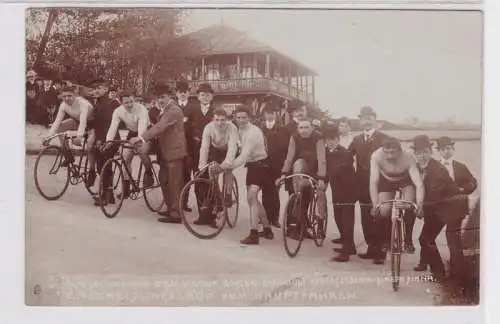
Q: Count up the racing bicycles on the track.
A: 5